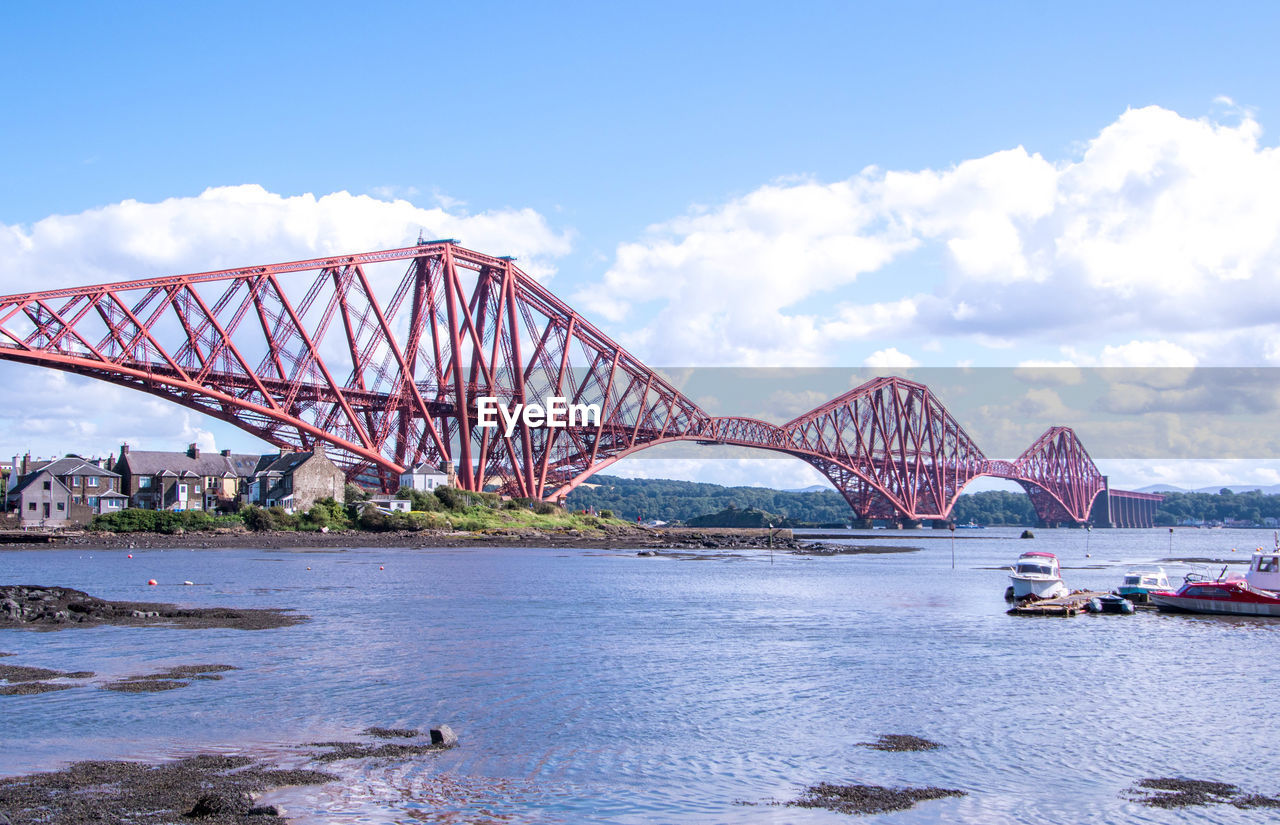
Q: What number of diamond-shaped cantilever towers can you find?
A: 3